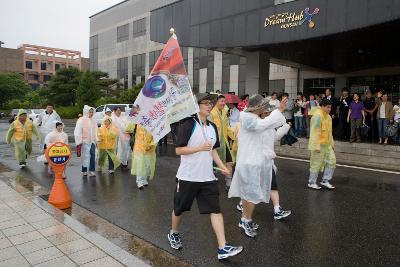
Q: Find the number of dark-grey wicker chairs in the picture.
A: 0